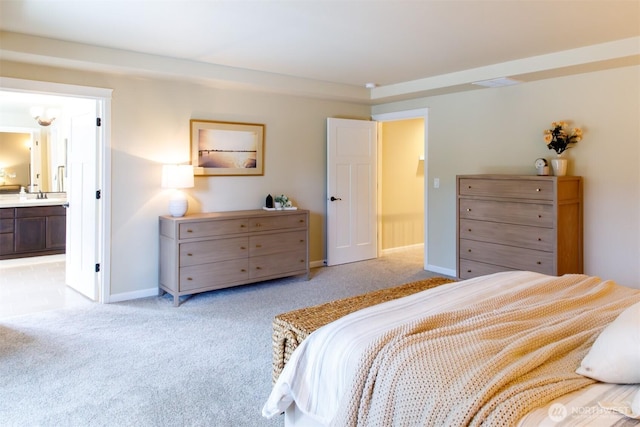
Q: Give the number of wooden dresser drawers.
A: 11